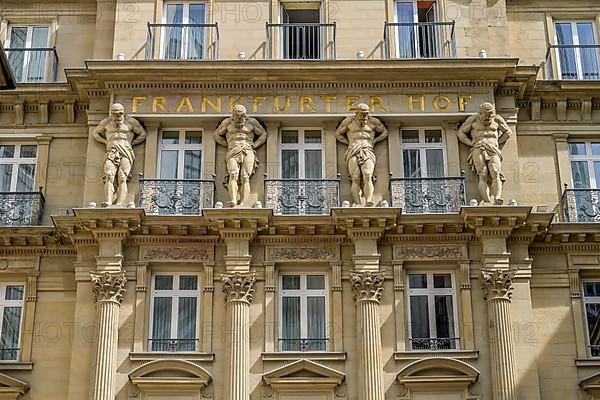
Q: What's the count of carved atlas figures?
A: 4